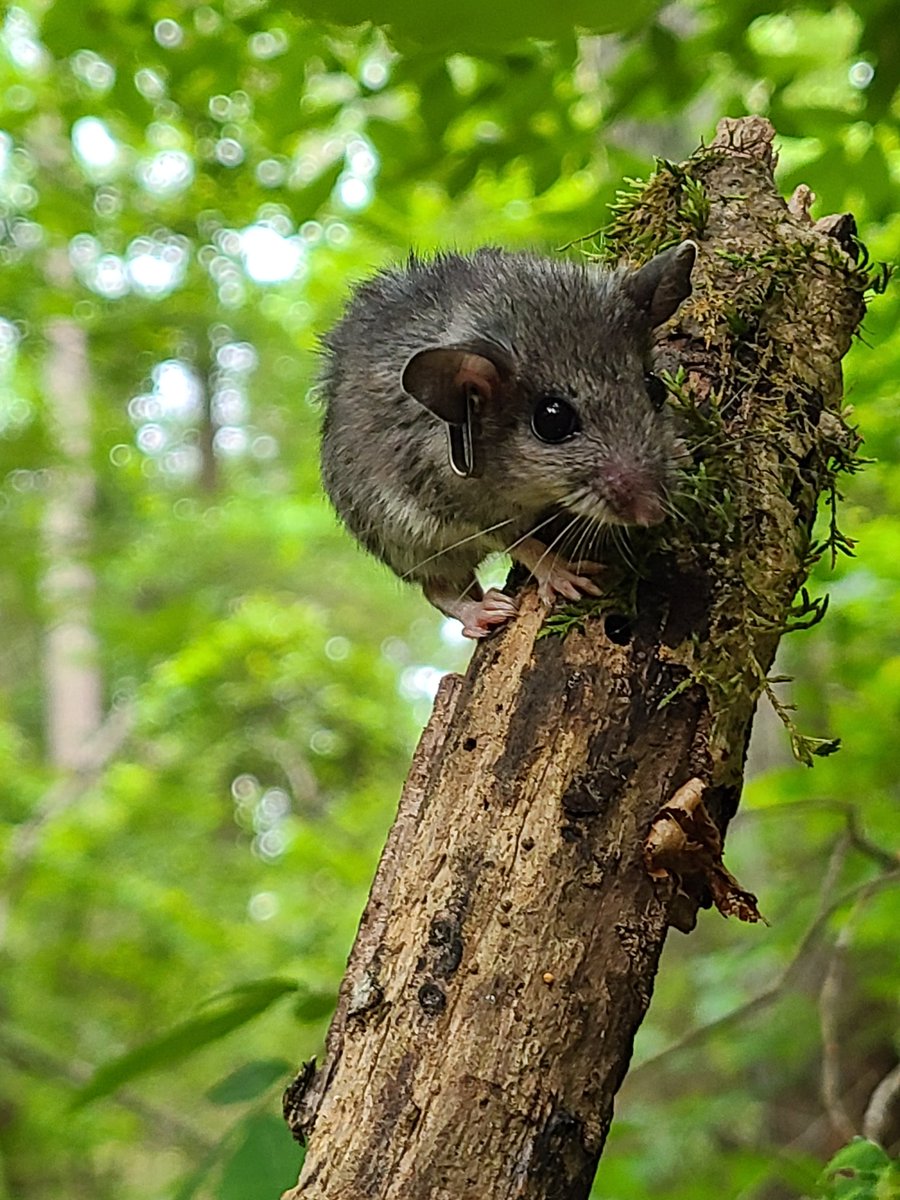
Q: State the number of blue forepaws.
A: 0